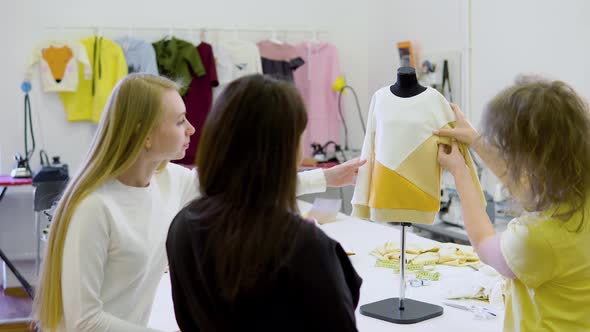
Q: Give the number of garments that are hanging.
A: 8